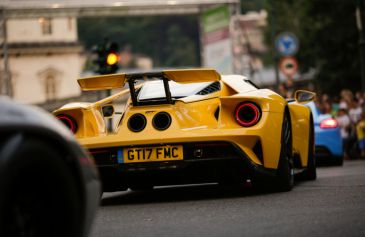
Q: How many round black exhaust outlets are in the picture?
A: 2